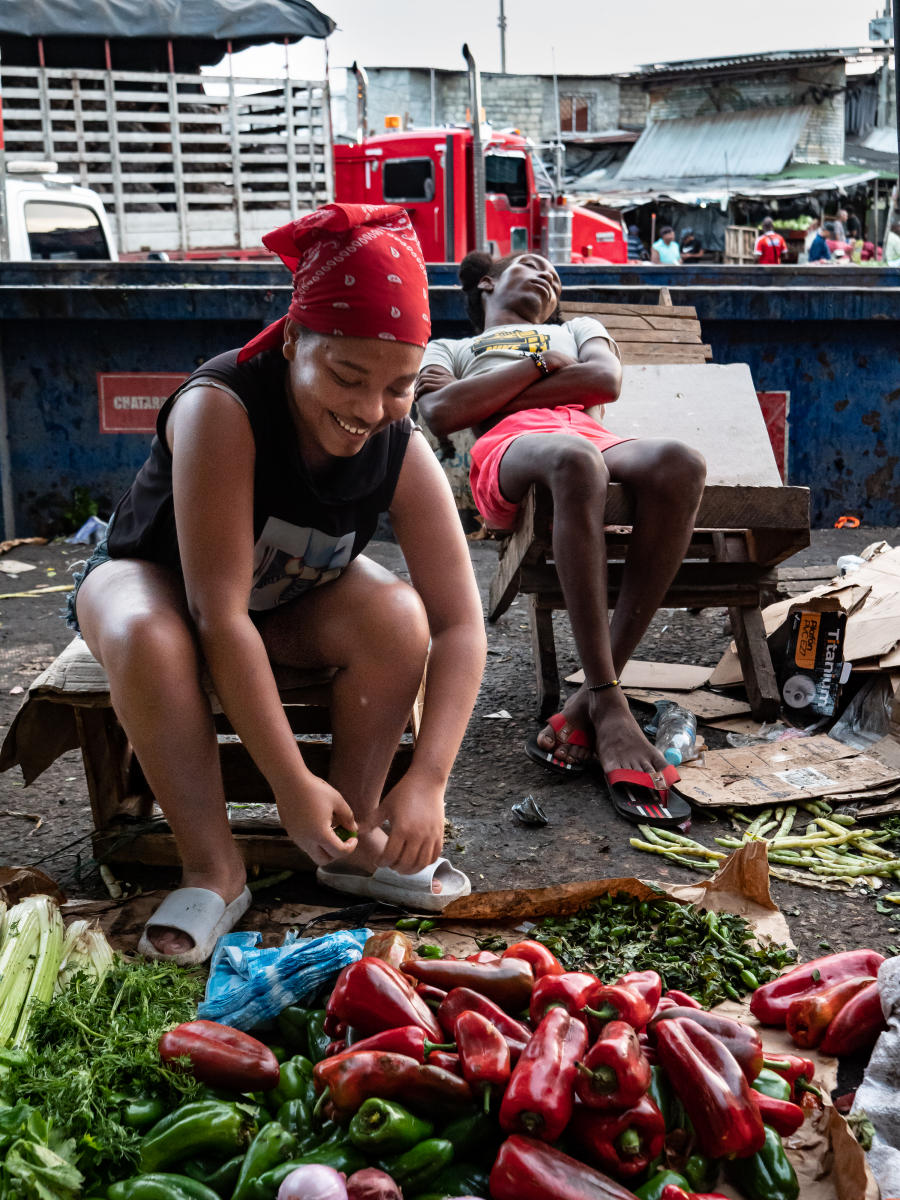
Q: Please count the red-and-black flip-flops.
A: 2